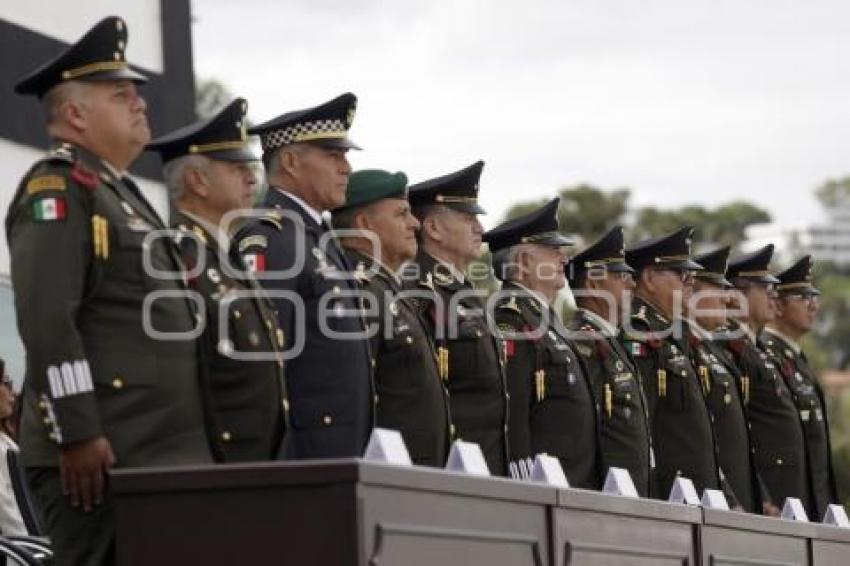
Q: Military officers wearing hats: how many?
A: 11